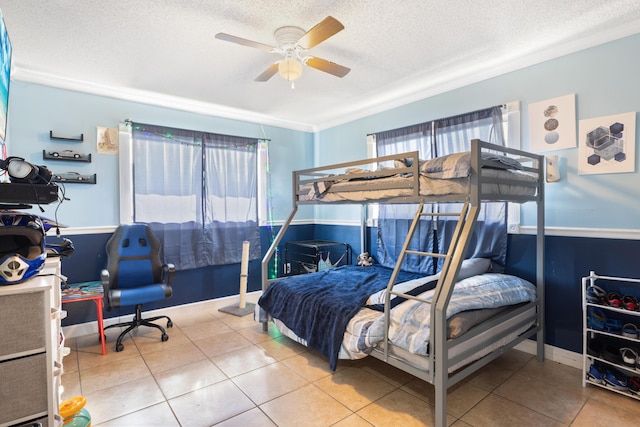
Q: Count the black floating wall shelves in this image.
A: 3